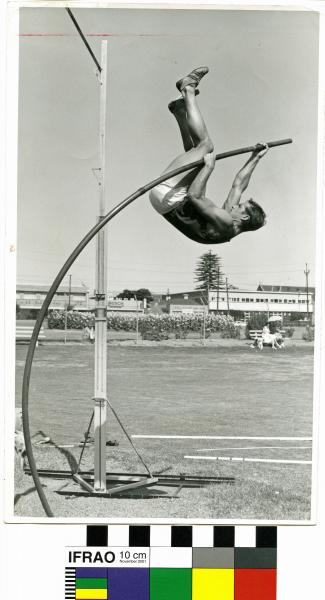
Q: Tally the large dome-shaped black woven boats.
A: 0